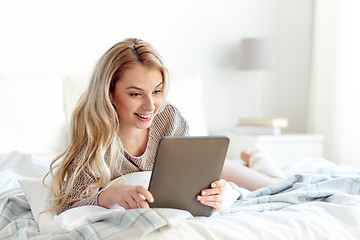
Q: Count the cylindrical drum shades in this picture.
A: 1